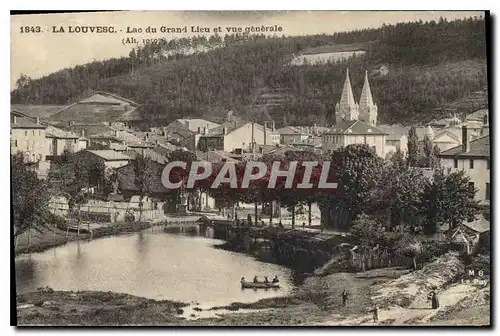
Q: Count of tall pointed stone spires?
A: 2